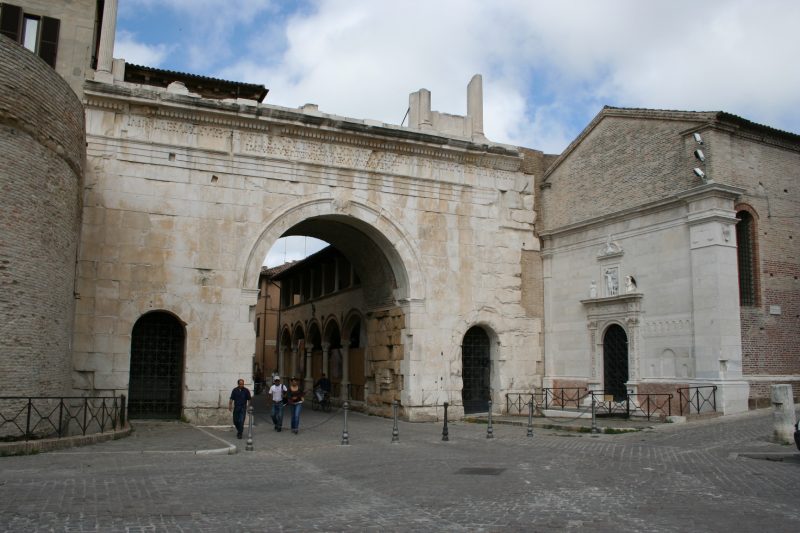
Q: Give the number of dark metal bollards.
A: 7